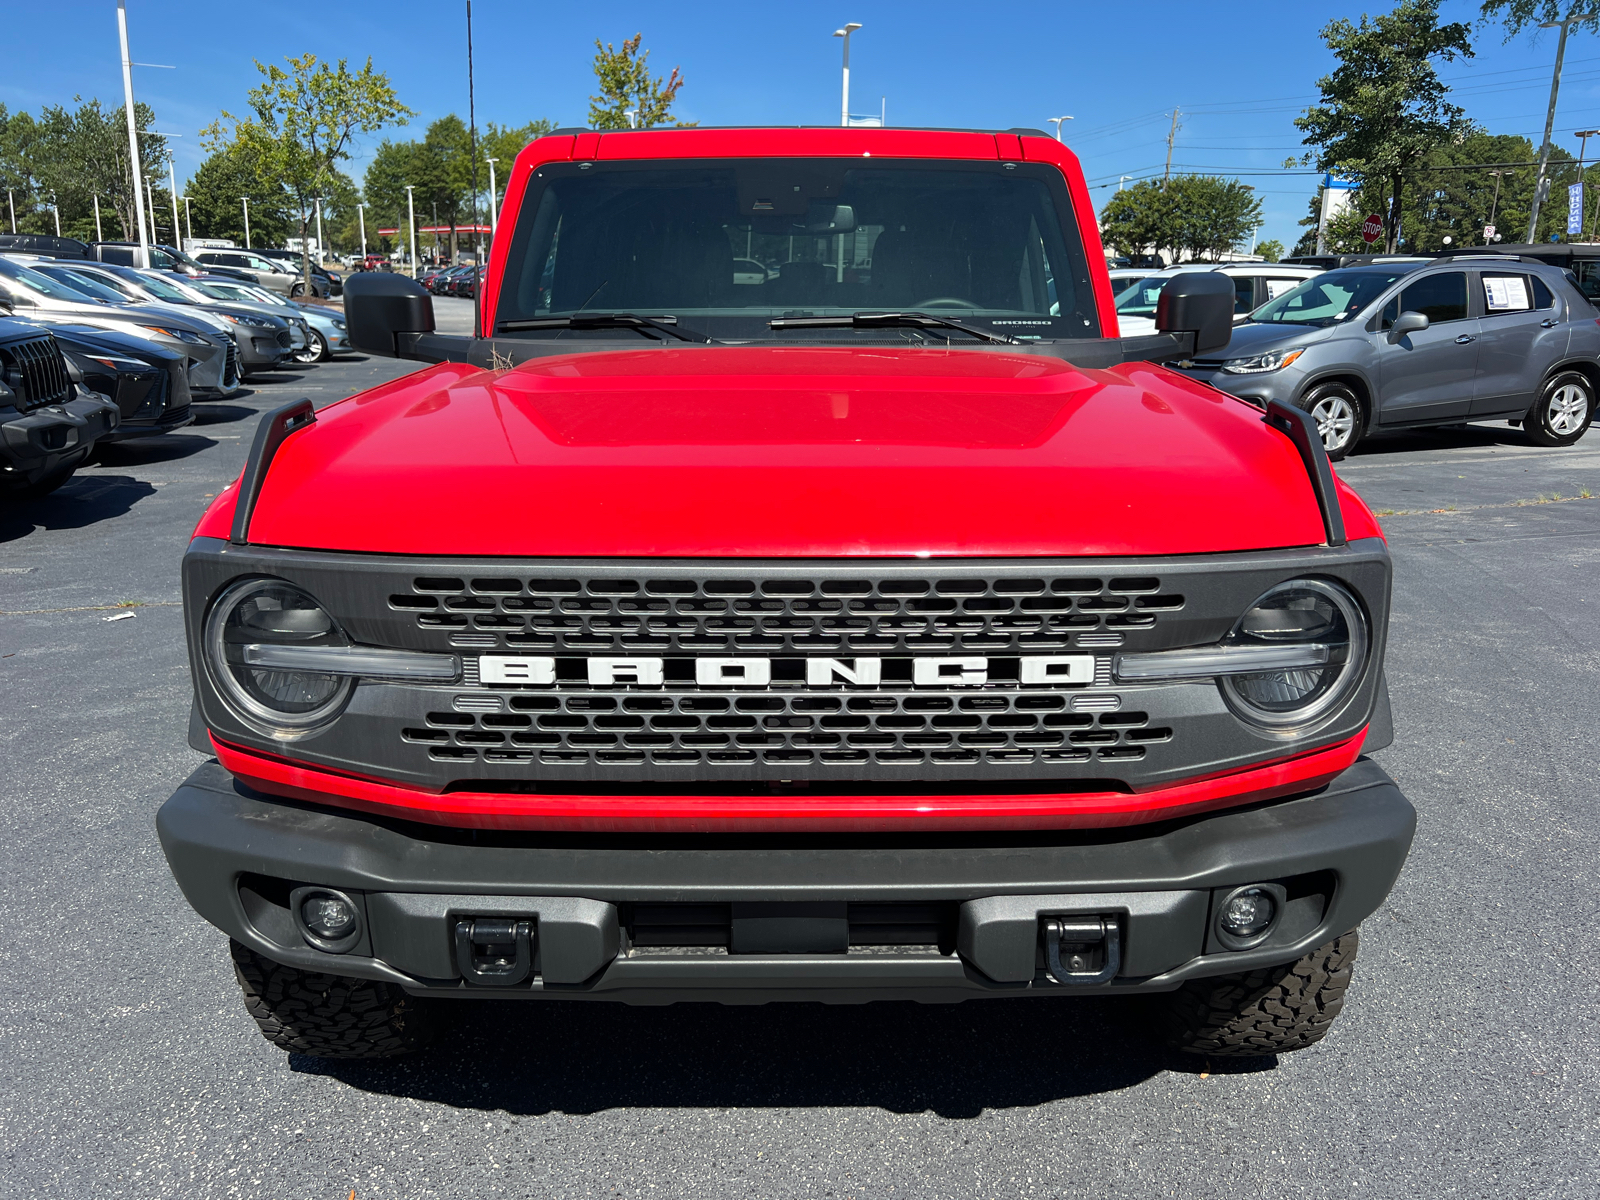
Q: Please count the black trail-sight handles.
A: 2